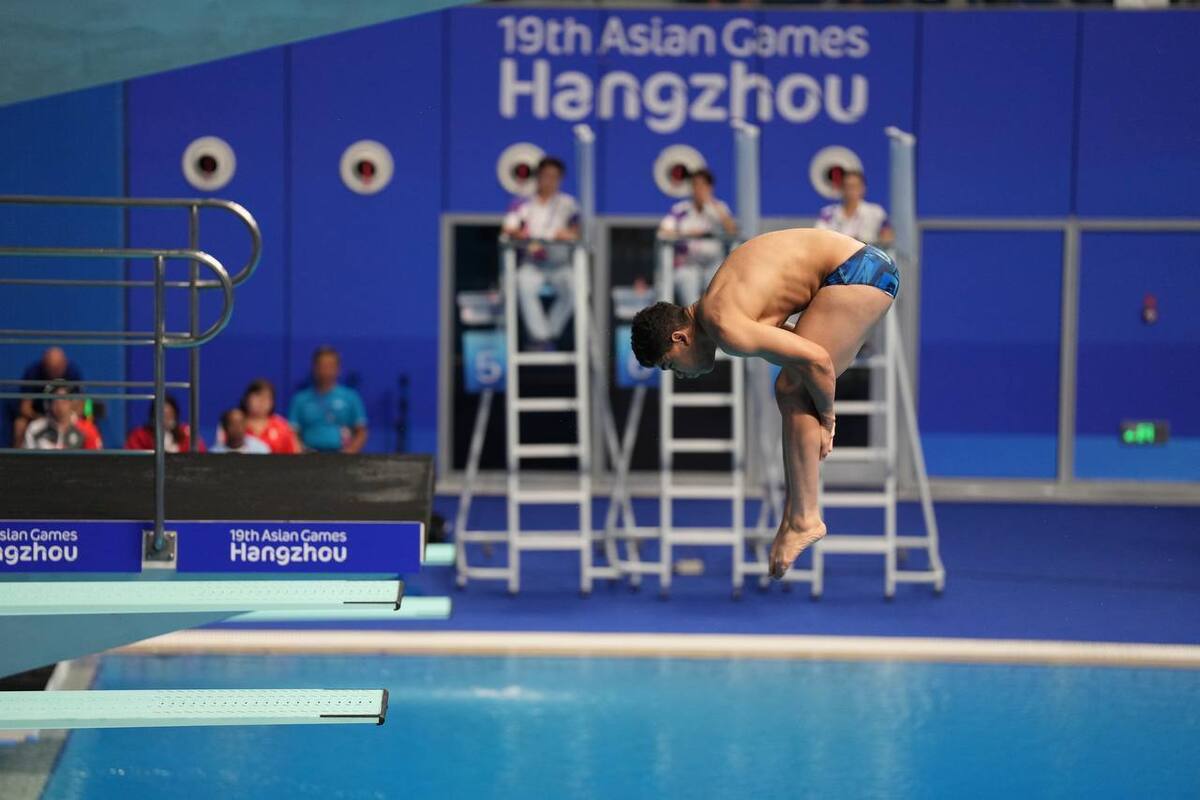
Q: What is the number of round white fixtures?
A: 5